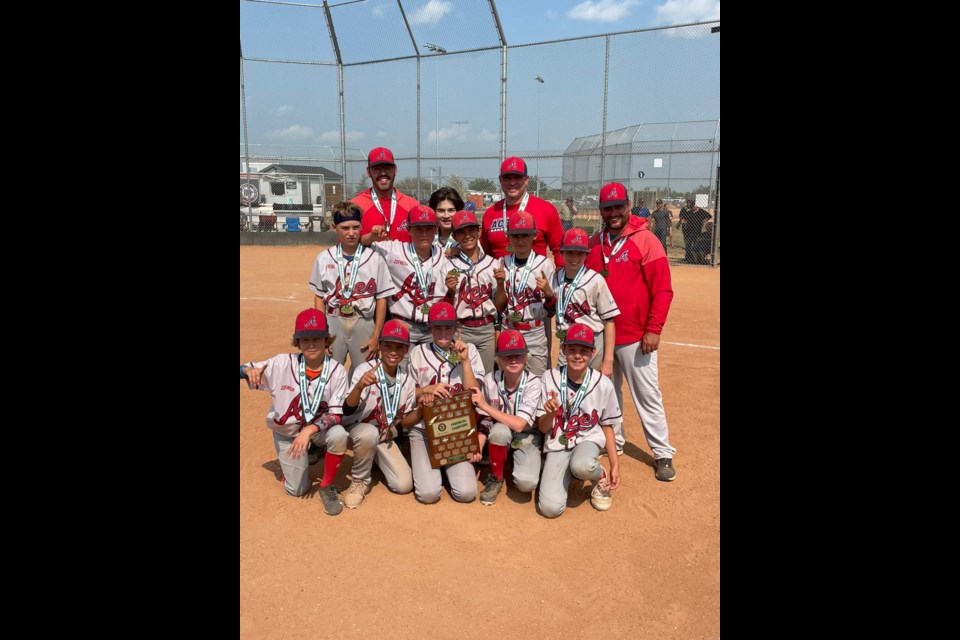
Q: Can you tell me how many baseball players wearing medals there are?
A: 11